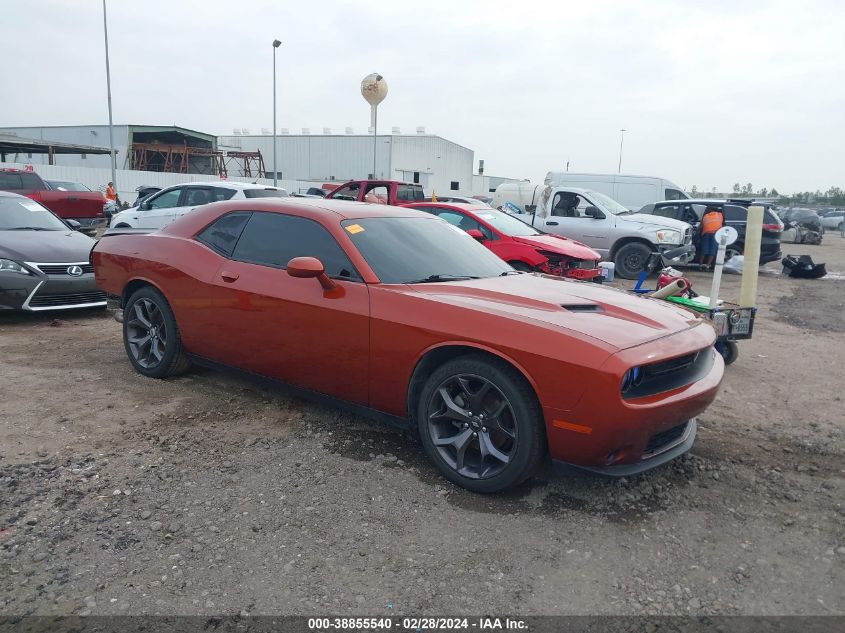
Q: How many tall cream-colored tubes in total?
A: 1